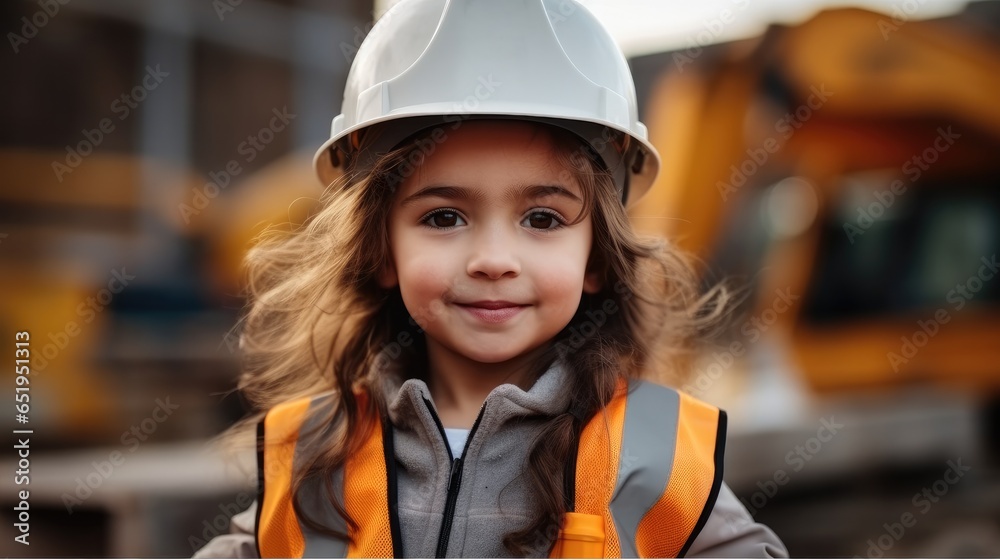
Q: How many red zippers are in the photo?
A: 0